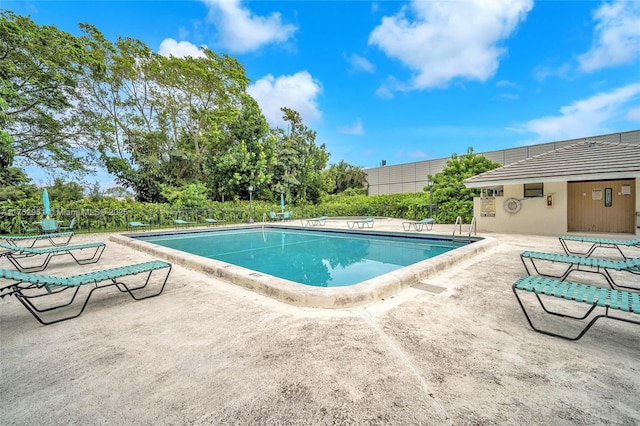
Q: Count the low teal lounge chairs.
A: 12